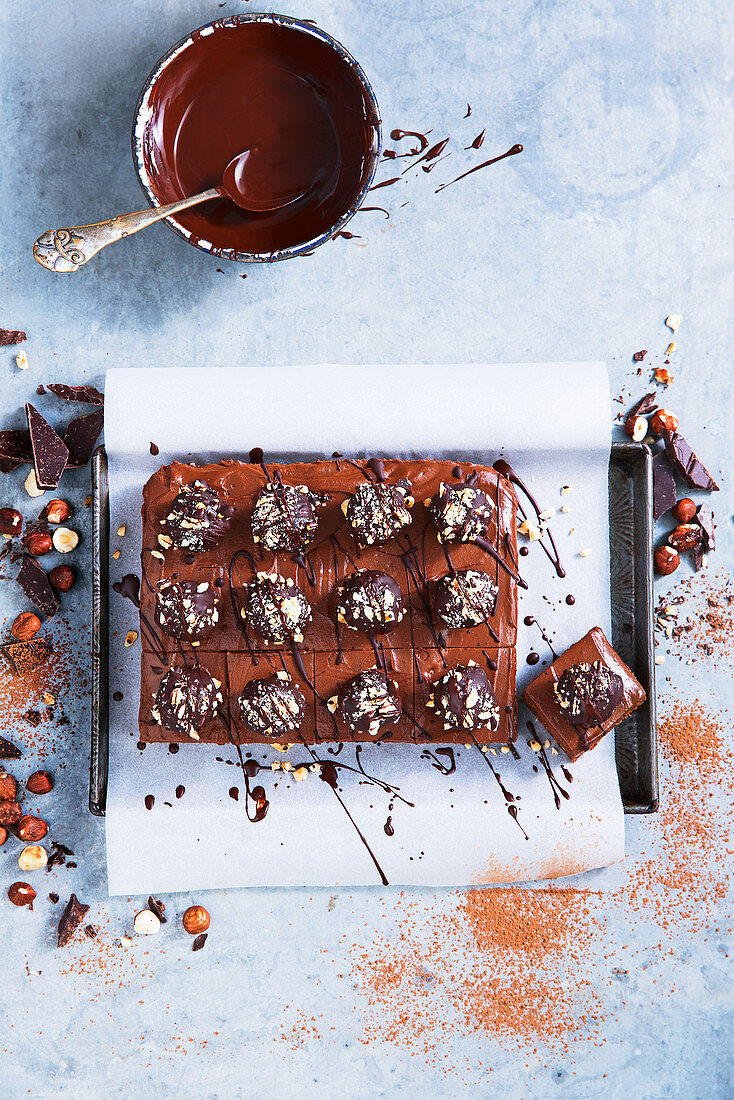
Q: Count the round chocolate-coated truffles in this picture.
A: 13